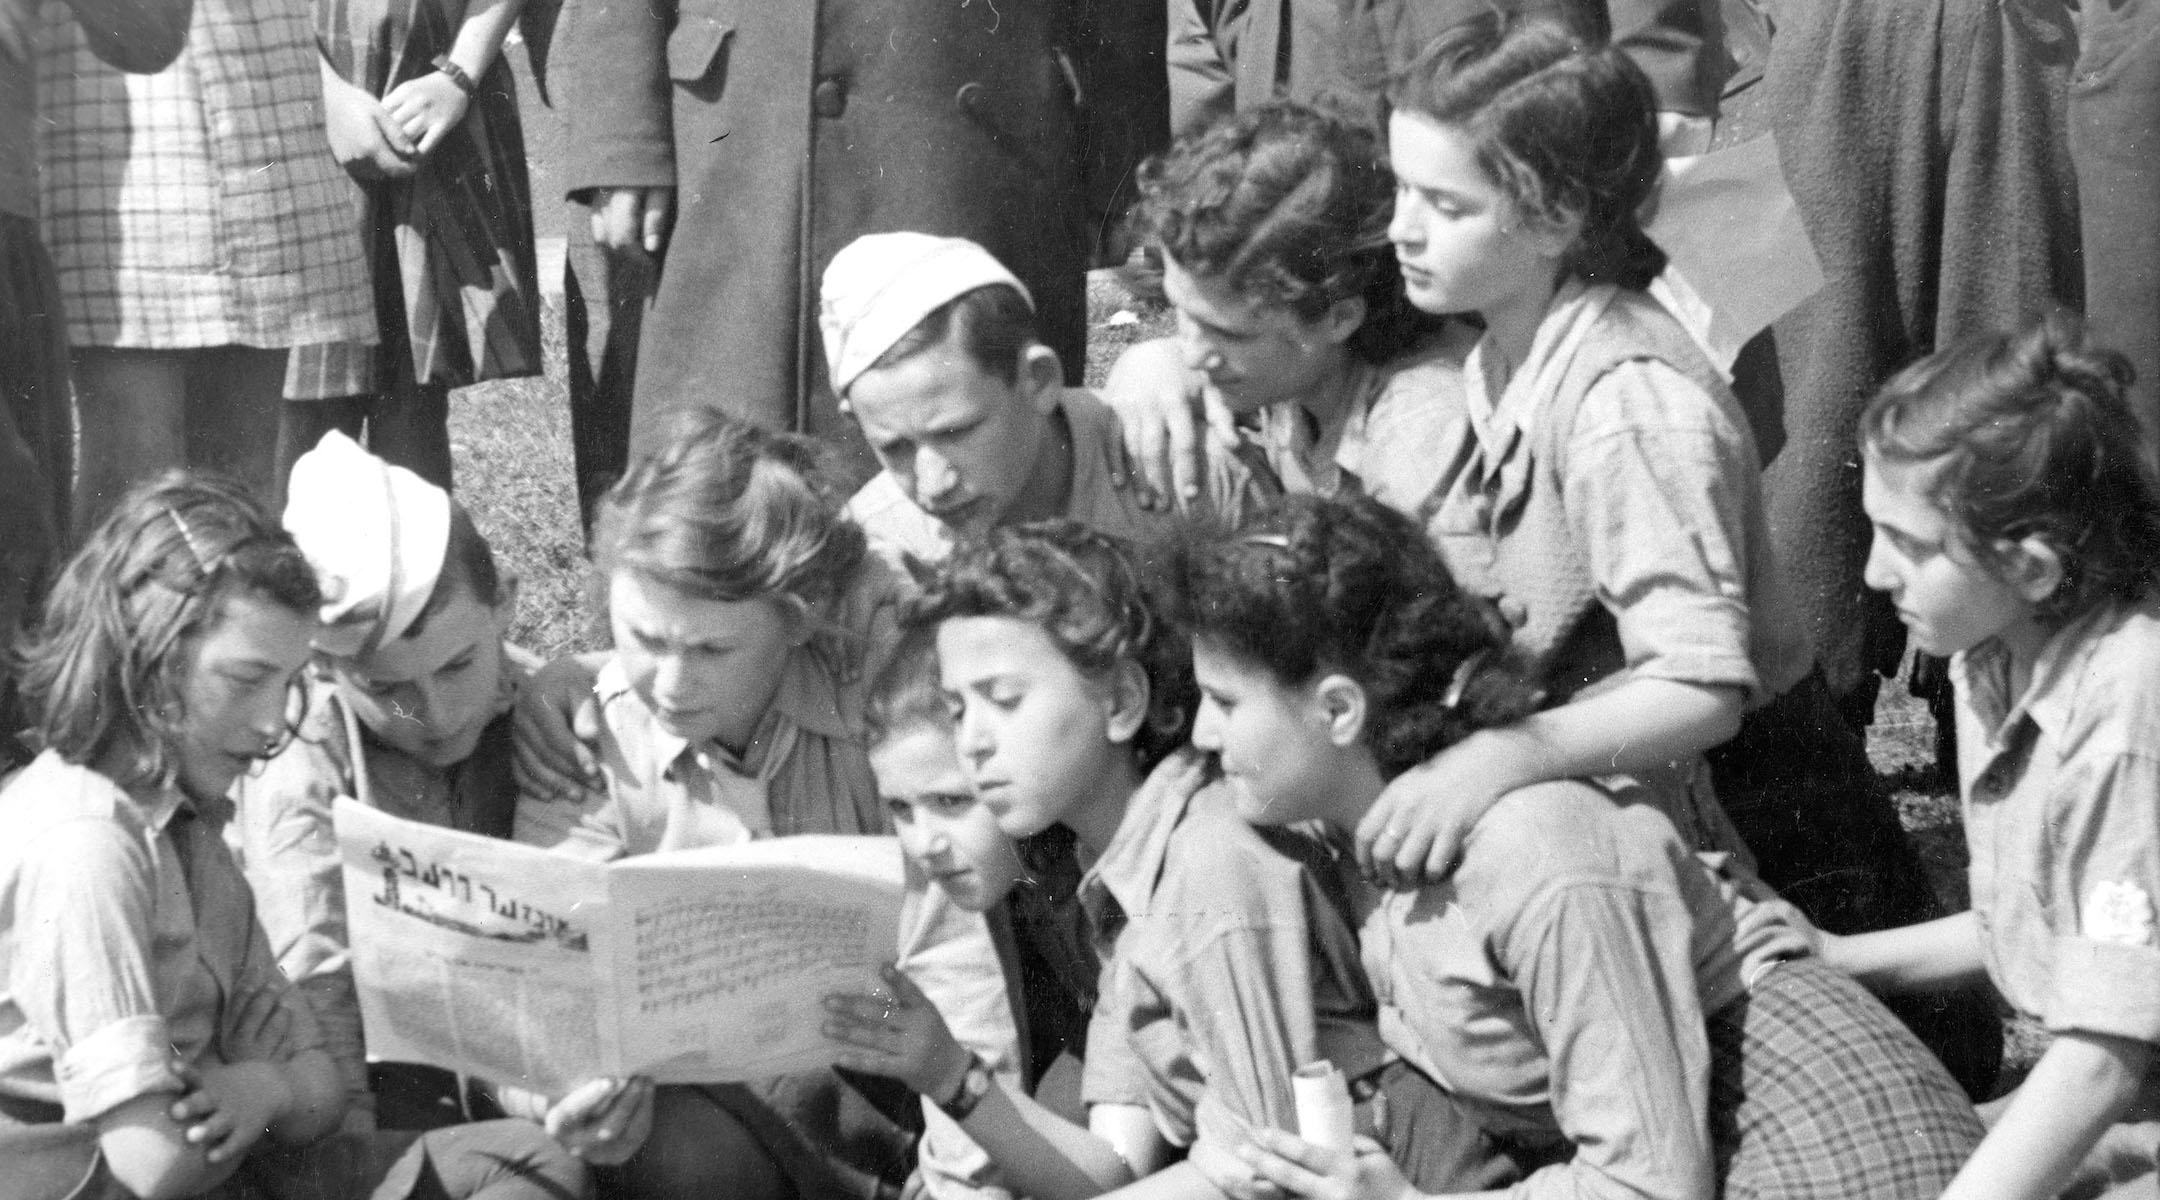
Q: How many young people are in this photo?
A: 10